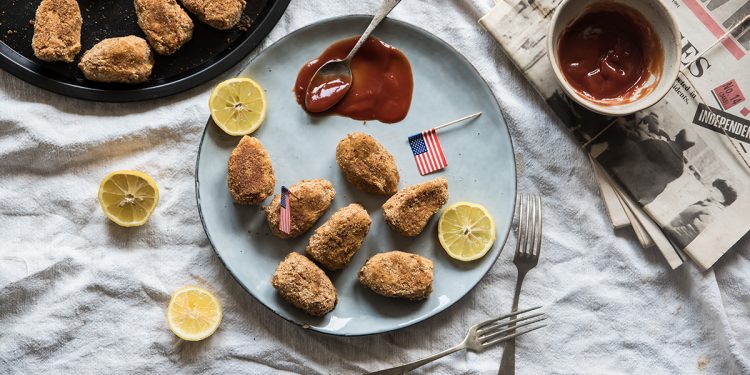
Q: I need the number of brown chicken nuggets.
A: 11